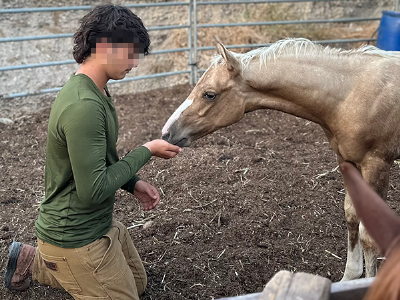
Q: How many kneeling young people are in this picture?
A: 1